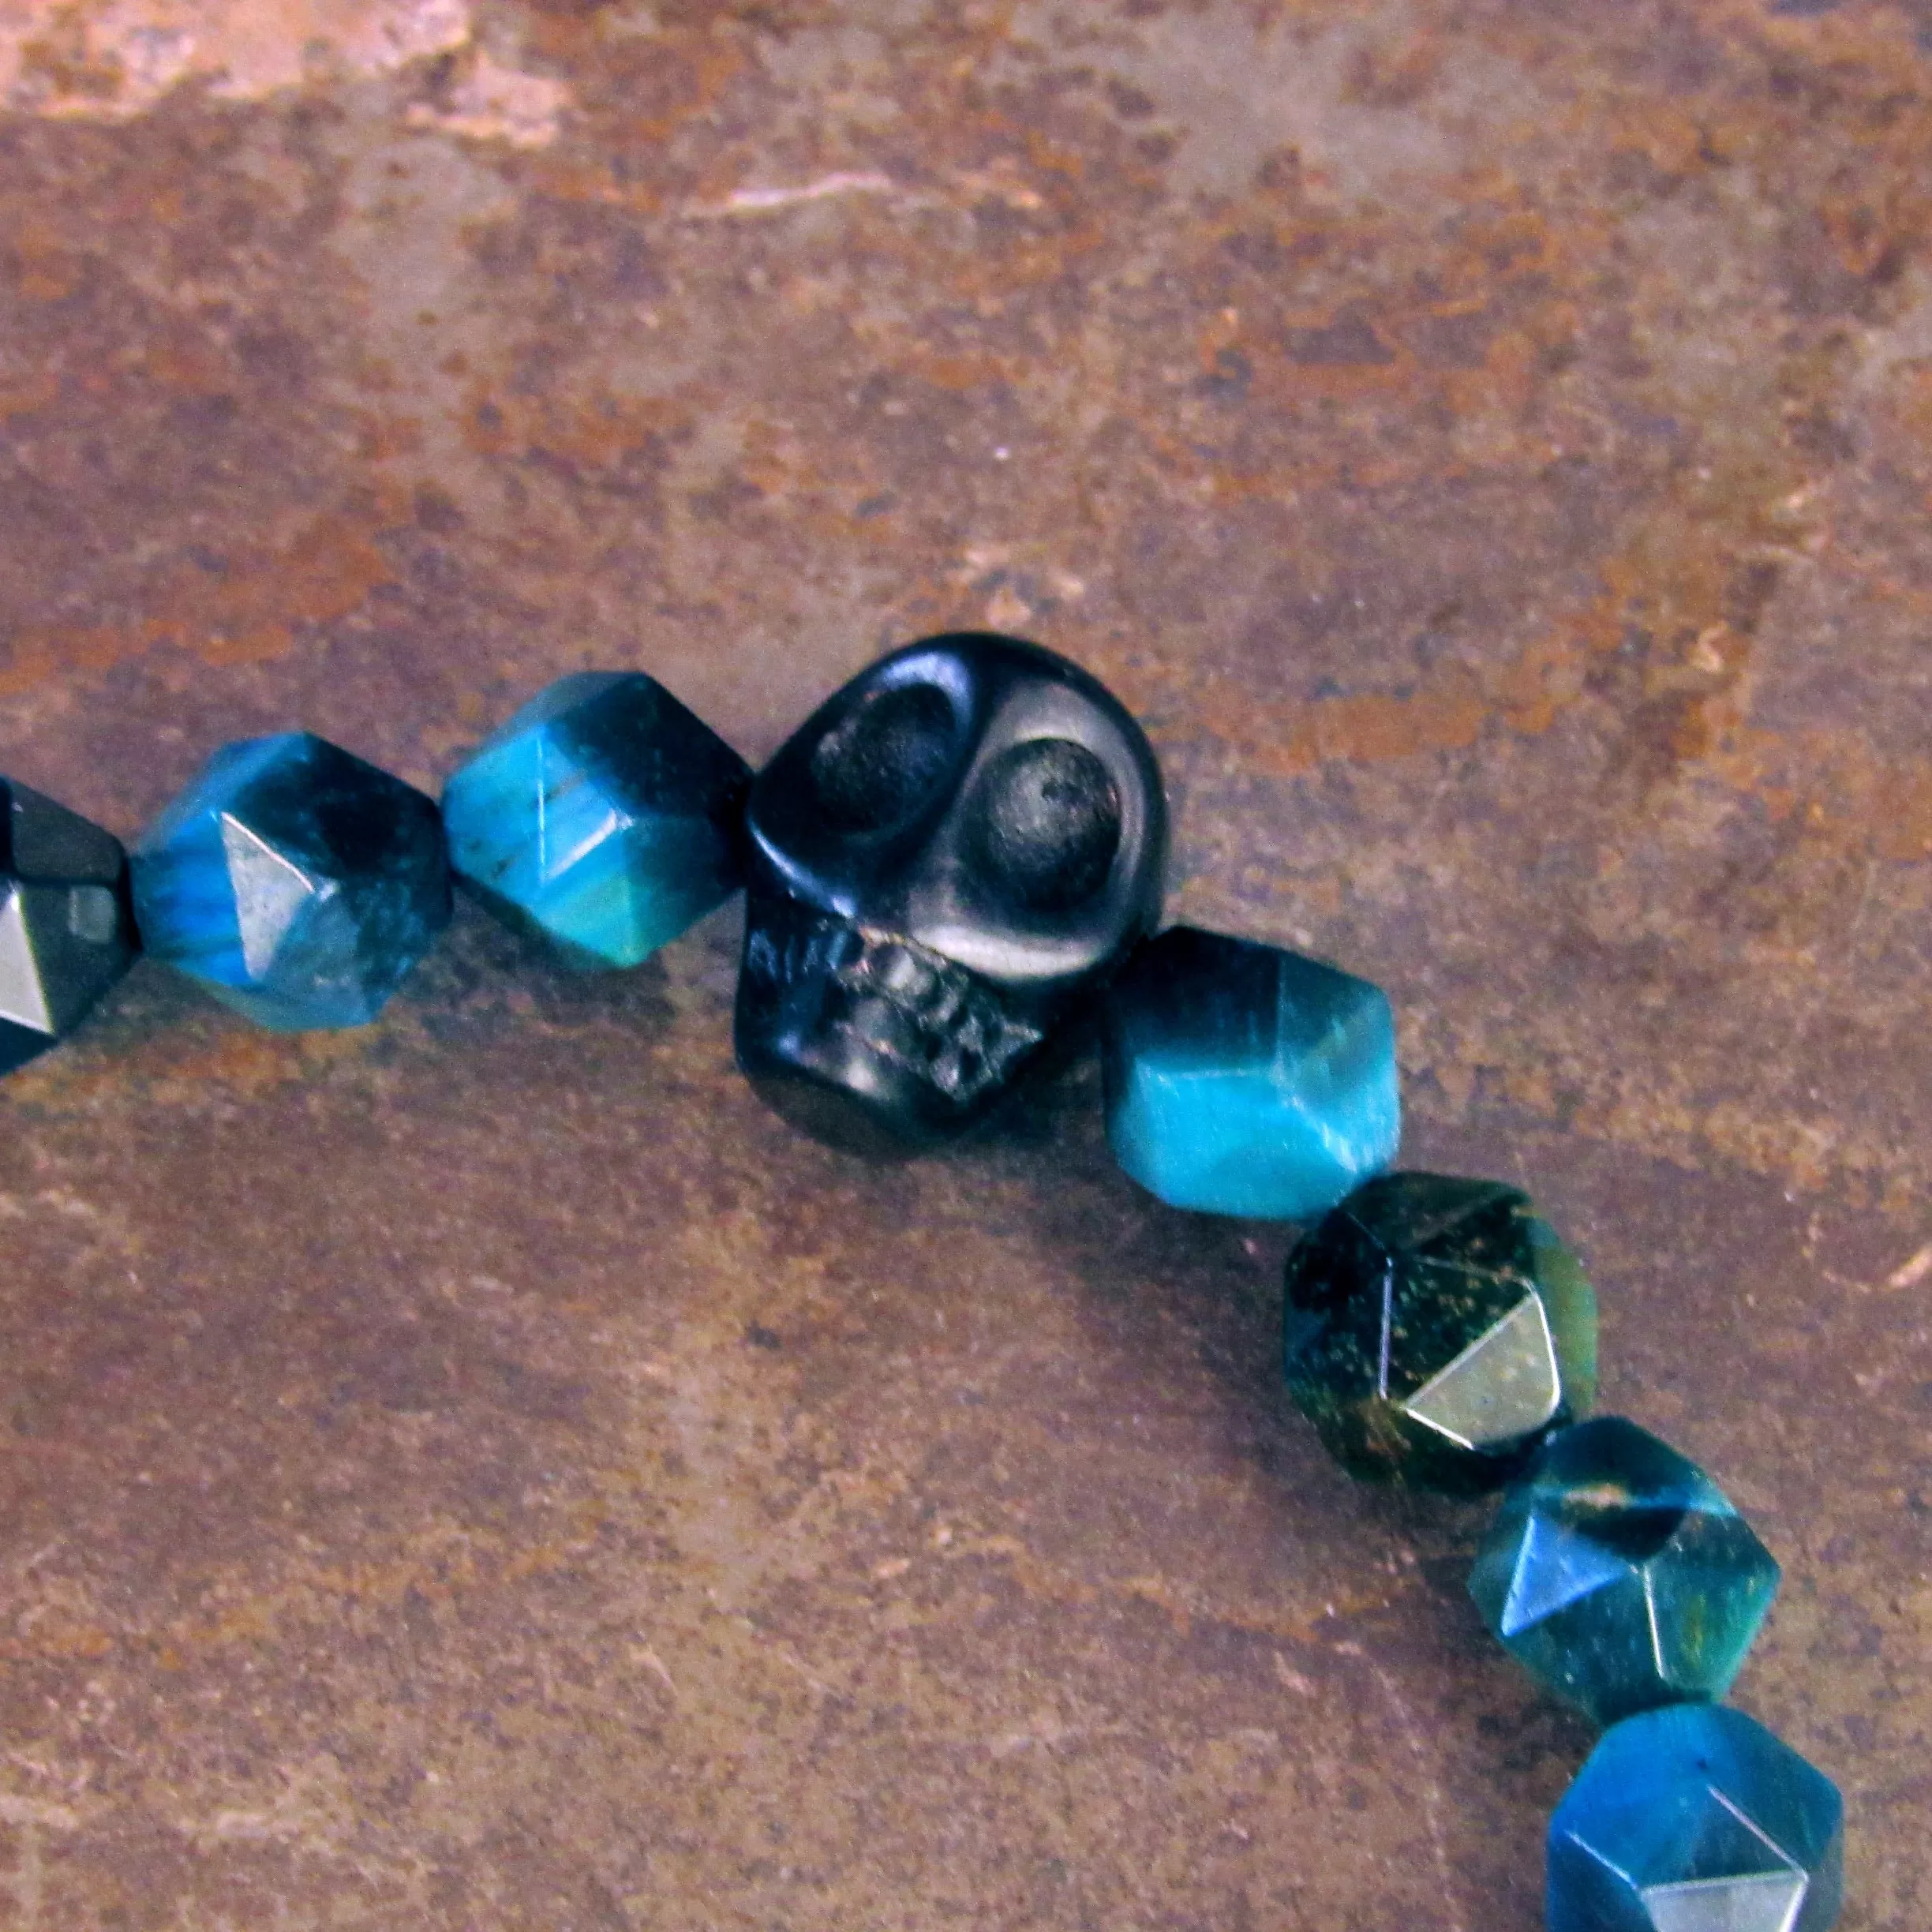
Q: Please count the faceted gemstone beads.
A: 7